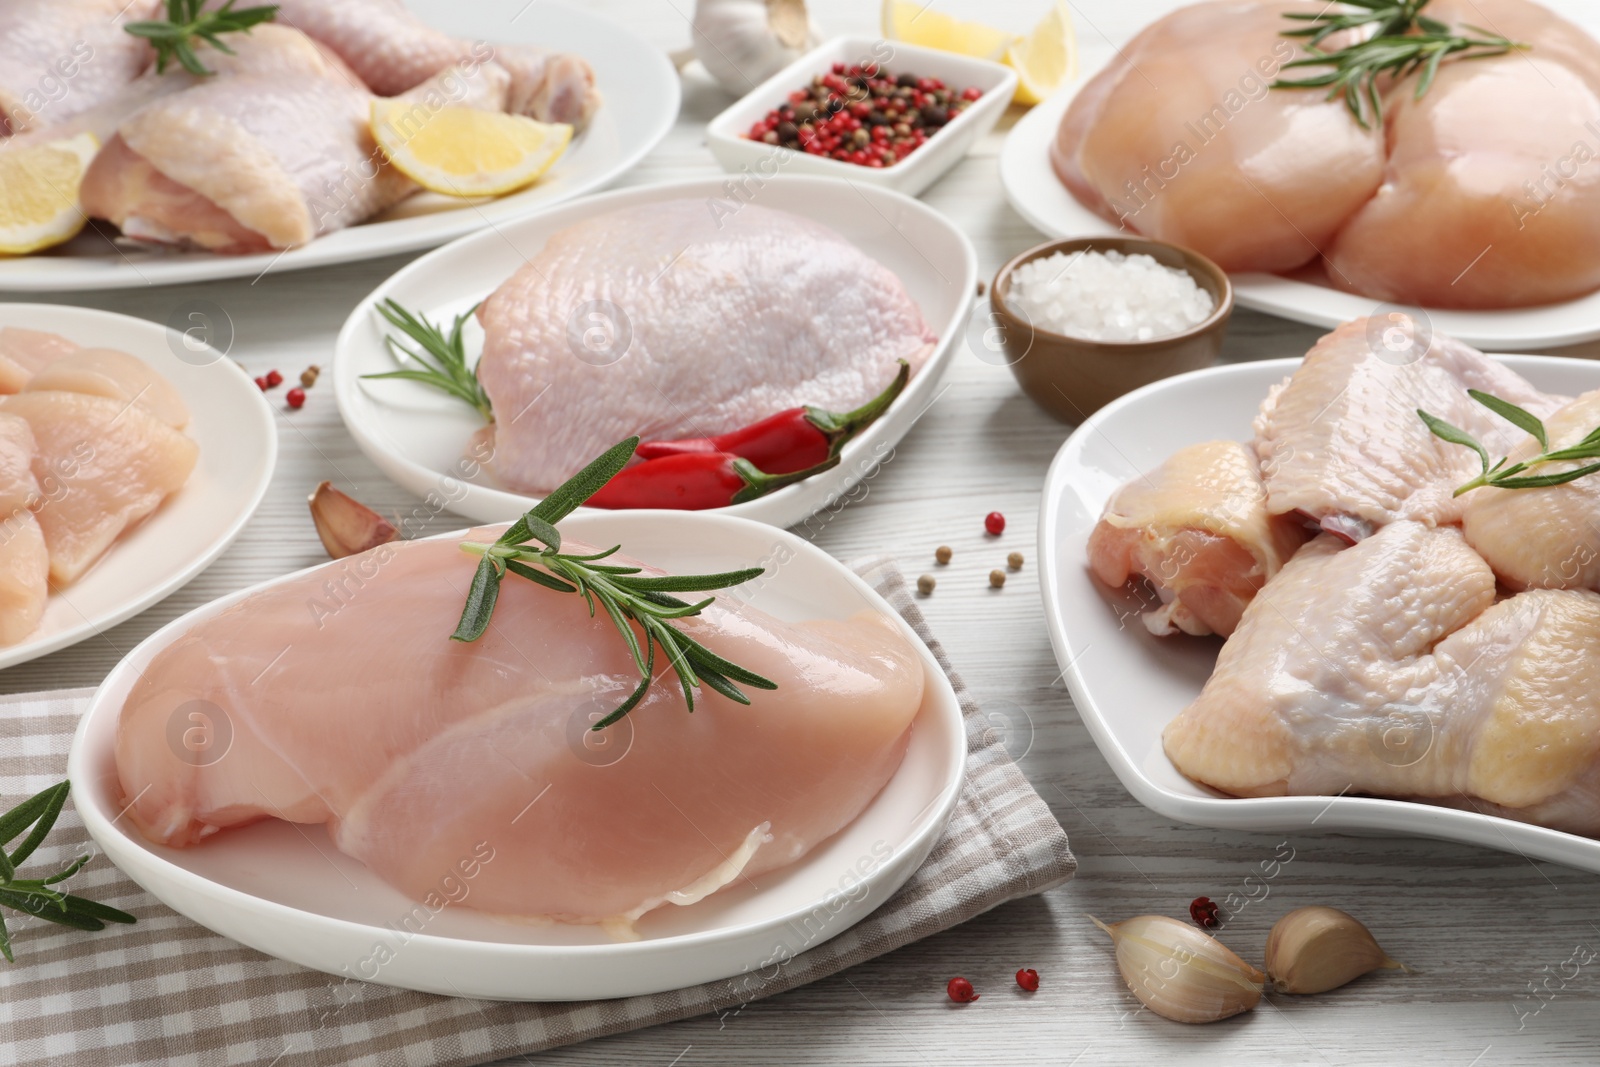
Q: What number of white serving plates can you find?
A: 6